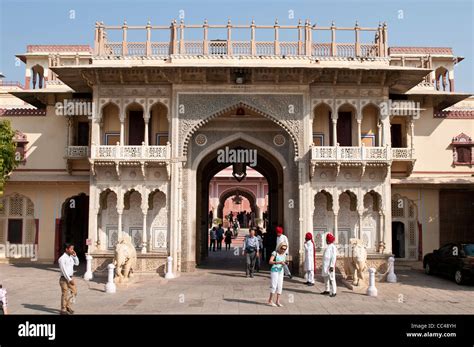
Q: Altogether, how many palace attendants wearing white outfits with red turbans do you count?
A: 3